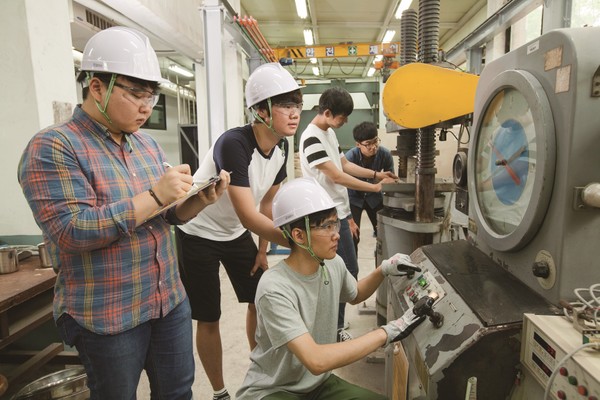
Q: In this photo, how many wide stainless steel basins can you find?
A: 1